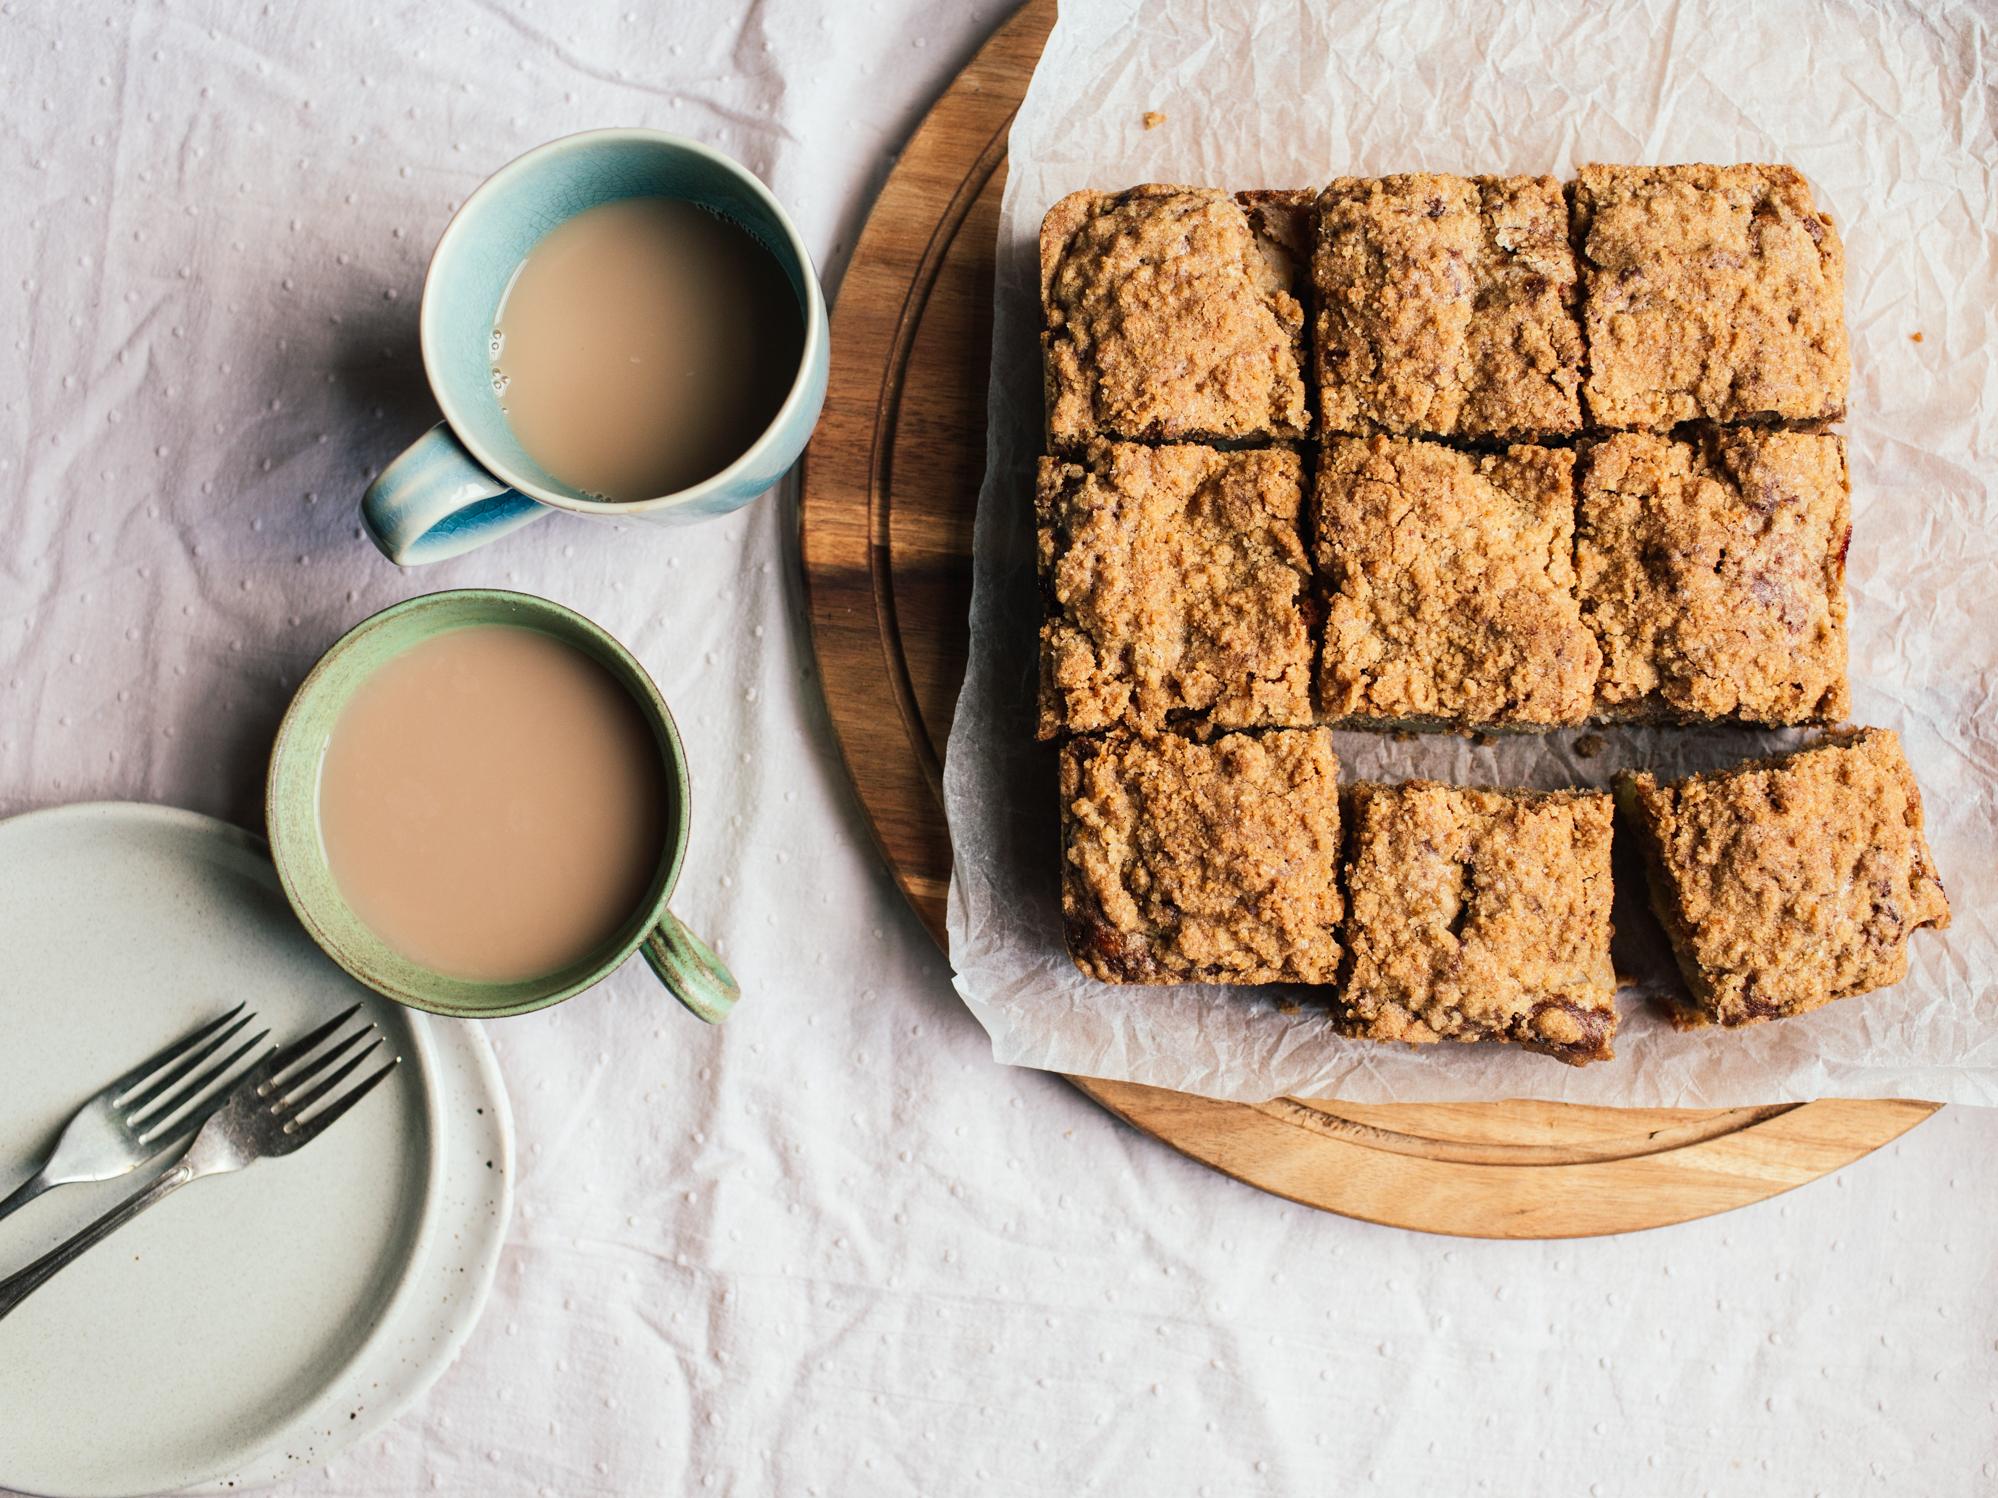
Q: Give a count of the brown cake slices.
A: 9